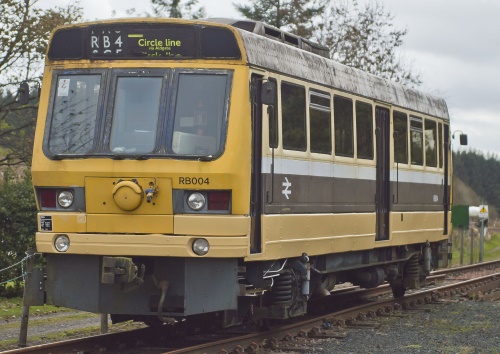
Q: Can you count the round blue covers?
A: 0